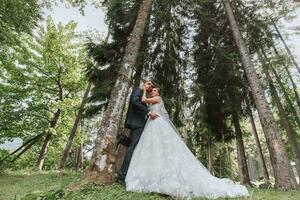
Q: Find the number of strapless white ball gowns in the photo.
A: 1